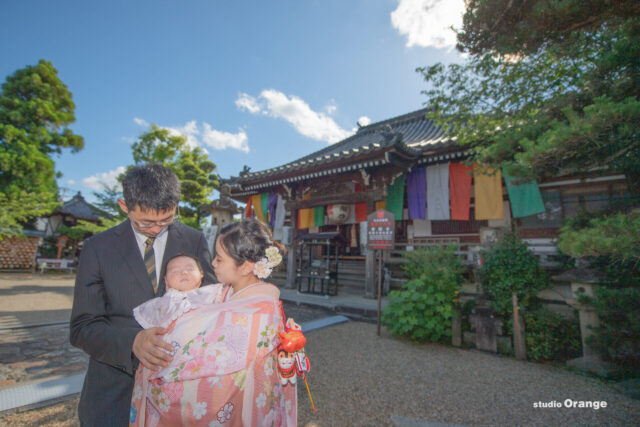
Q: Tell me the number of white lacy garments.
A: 1